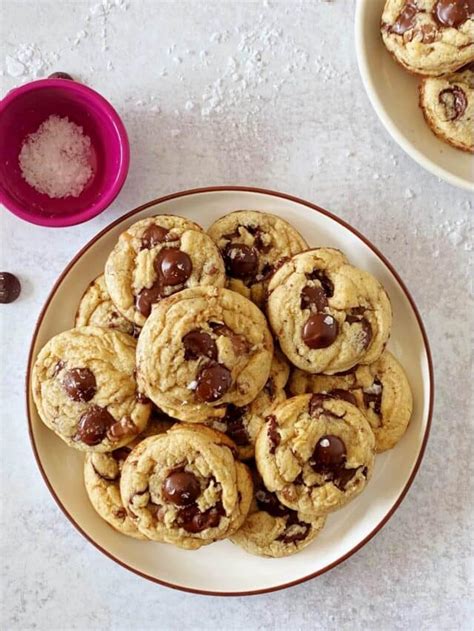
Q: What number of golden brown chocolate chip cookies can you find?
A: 14